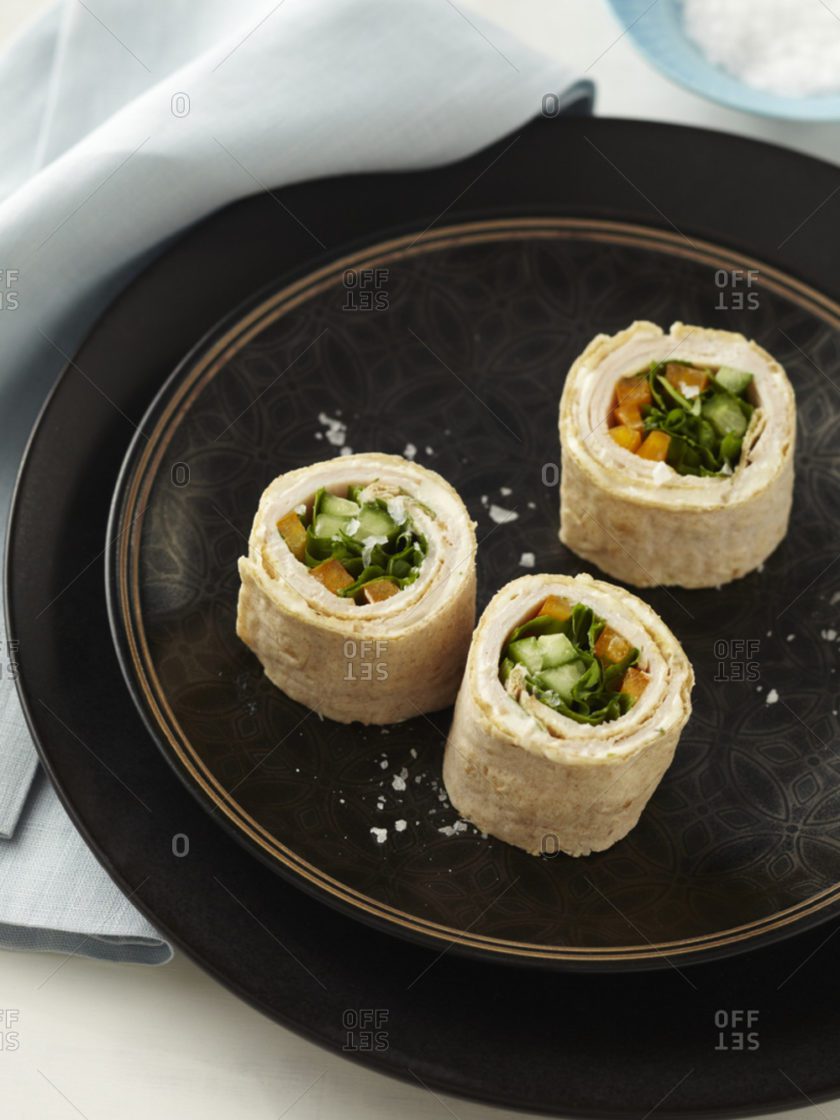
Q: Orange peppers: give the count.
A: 11